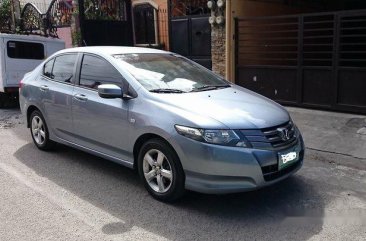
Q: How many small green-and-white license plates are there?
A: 1